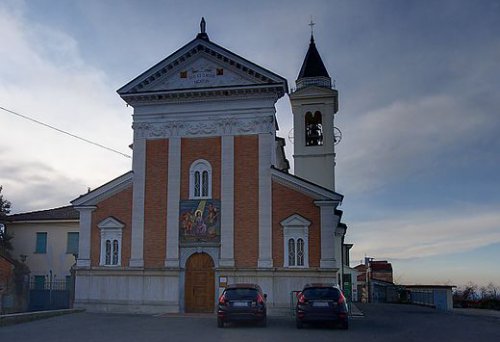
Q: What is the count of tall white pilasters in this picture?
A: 4